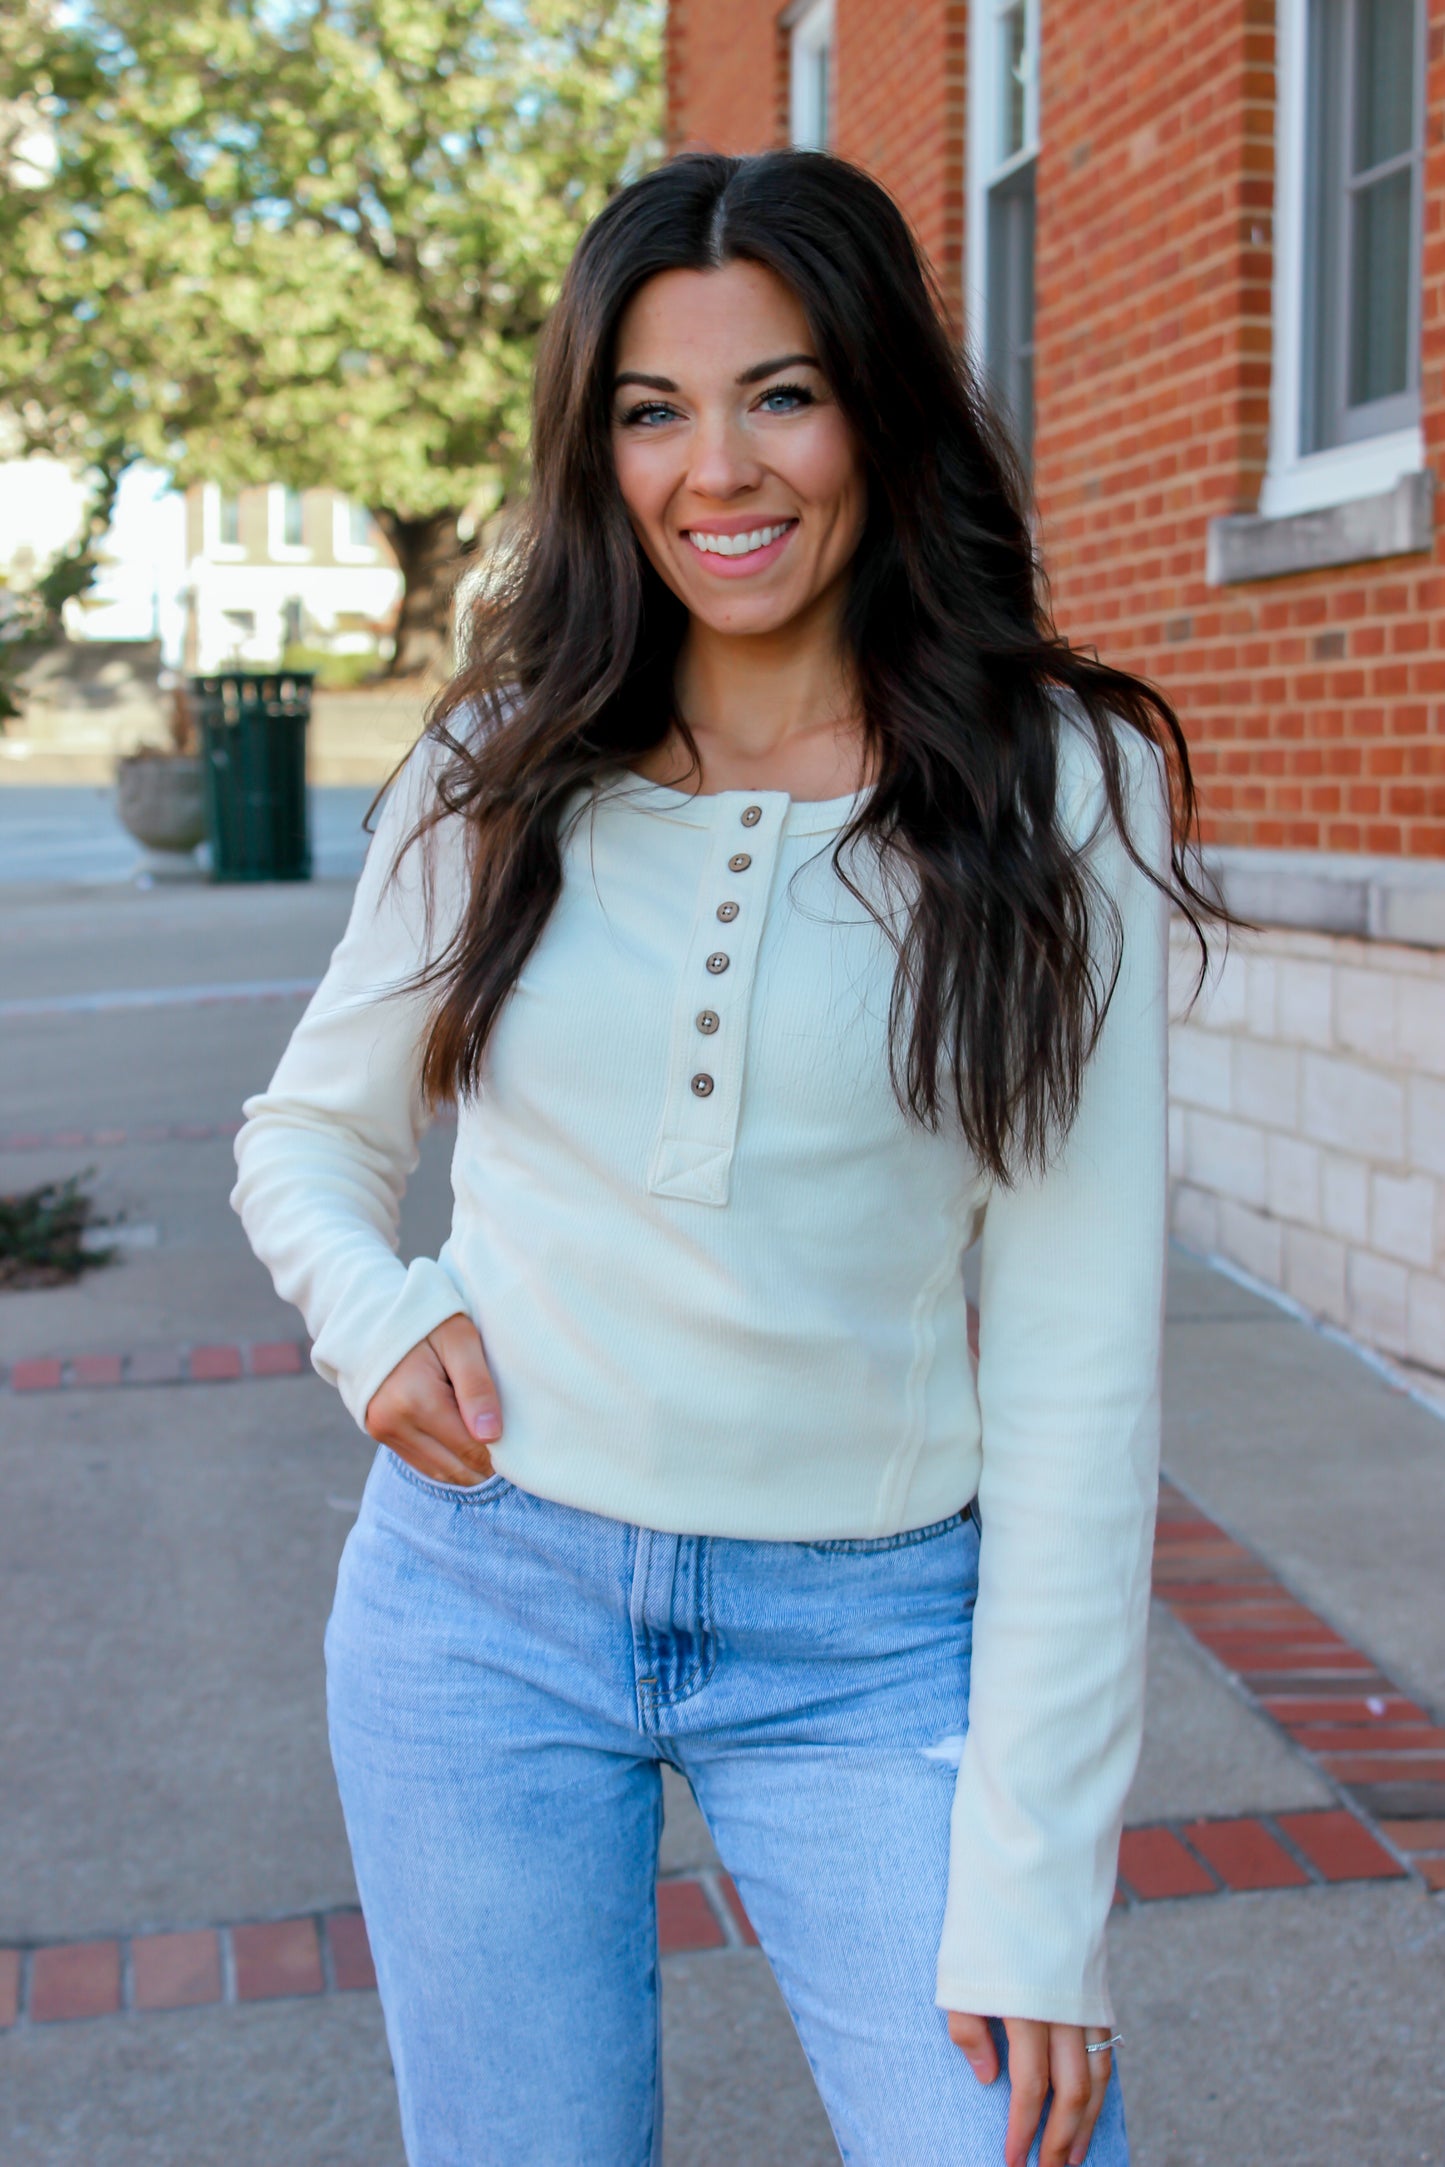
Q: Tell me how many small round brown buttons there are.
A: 6